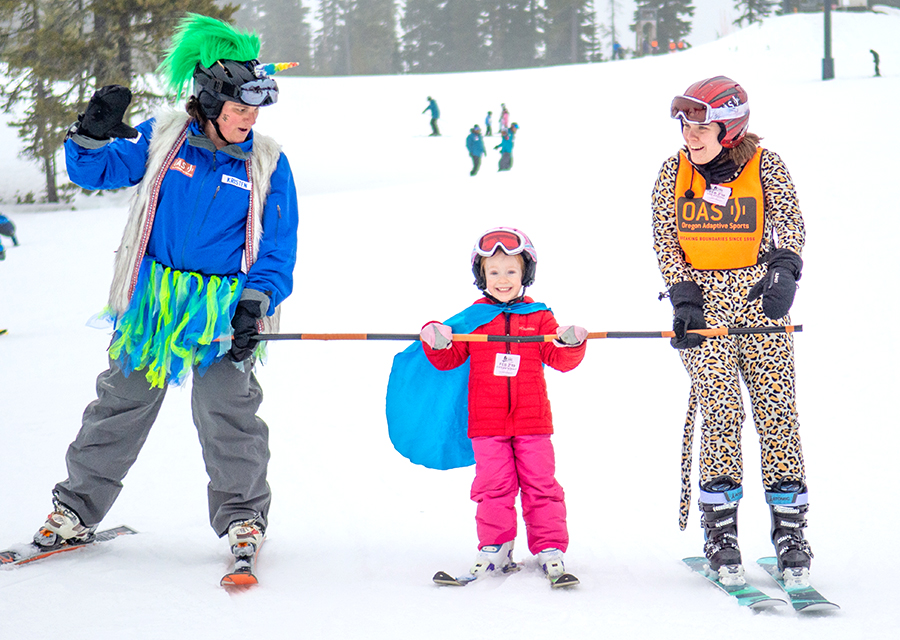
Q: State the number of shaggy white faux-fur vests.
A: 1